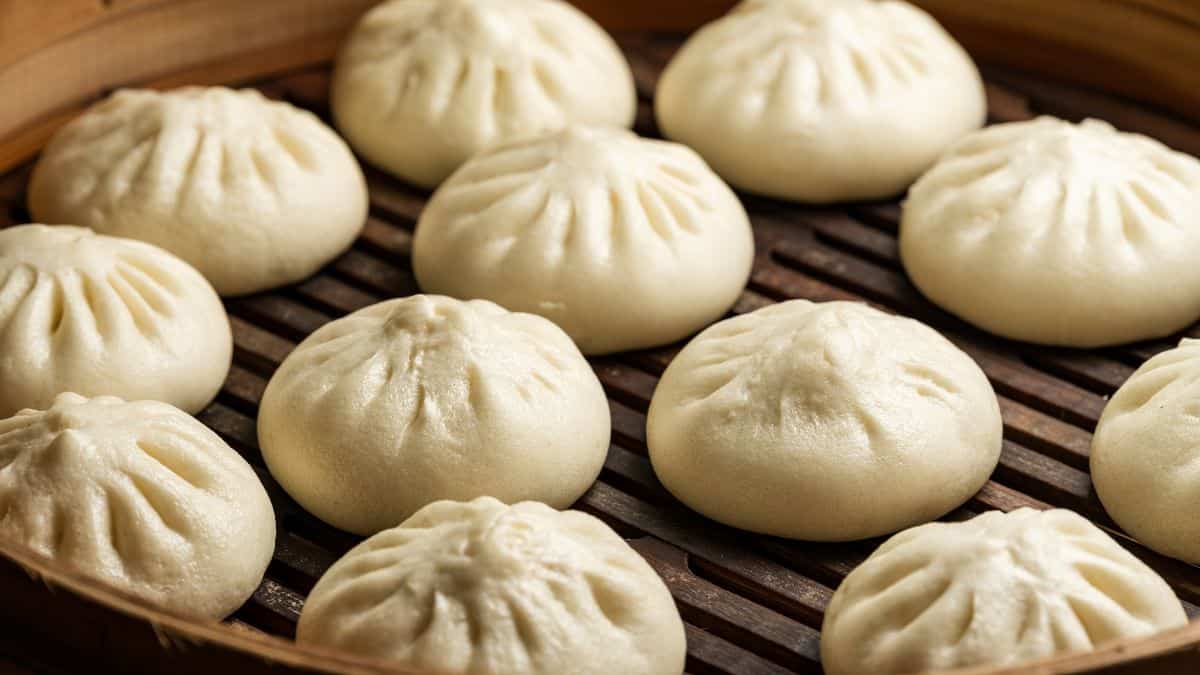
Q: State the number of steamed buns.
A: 12